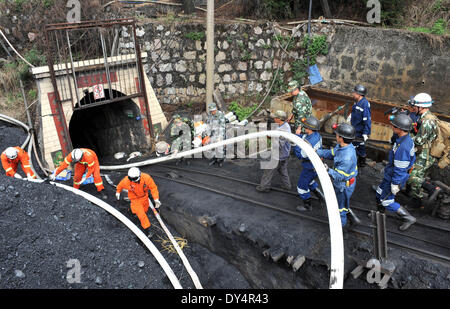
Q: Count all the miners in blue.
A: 4